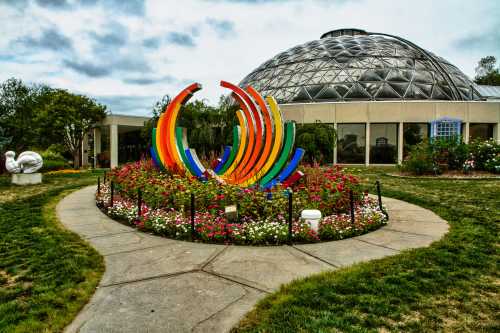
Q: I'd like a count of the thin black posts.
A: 8